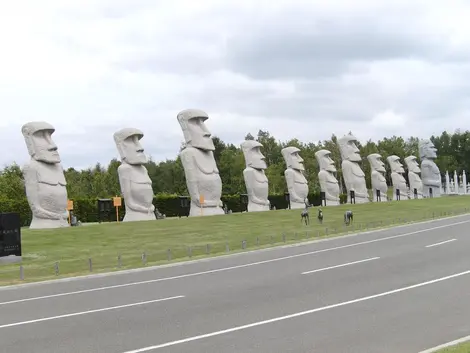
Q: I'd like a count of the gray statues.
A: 11